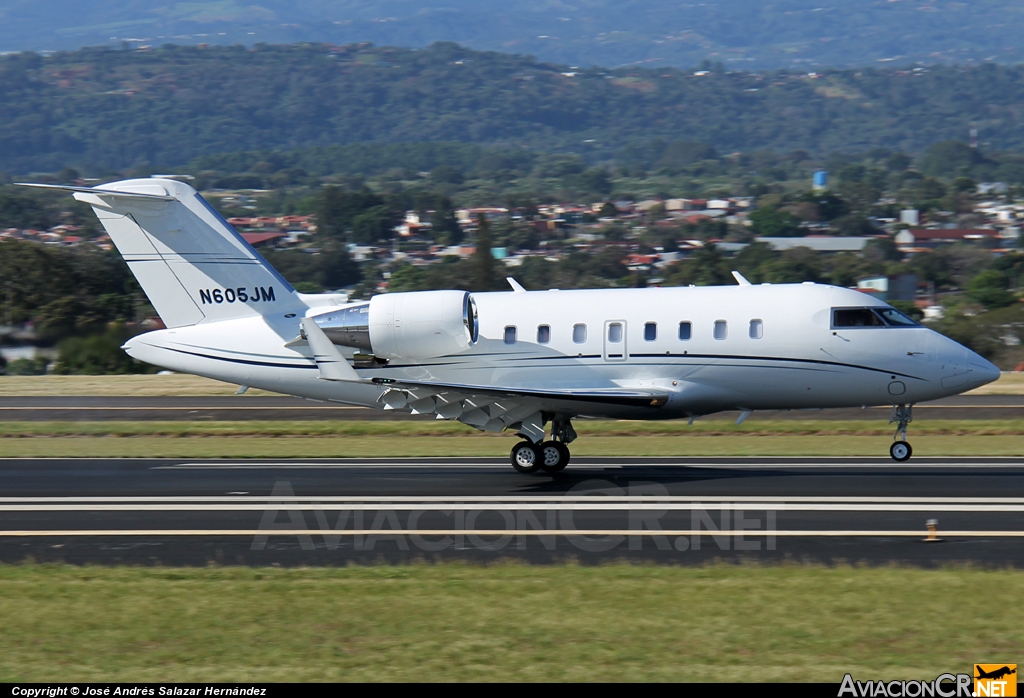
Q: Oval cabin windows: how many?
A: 8